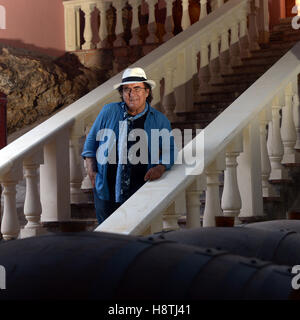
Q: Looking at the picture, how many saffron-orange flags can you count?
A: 0